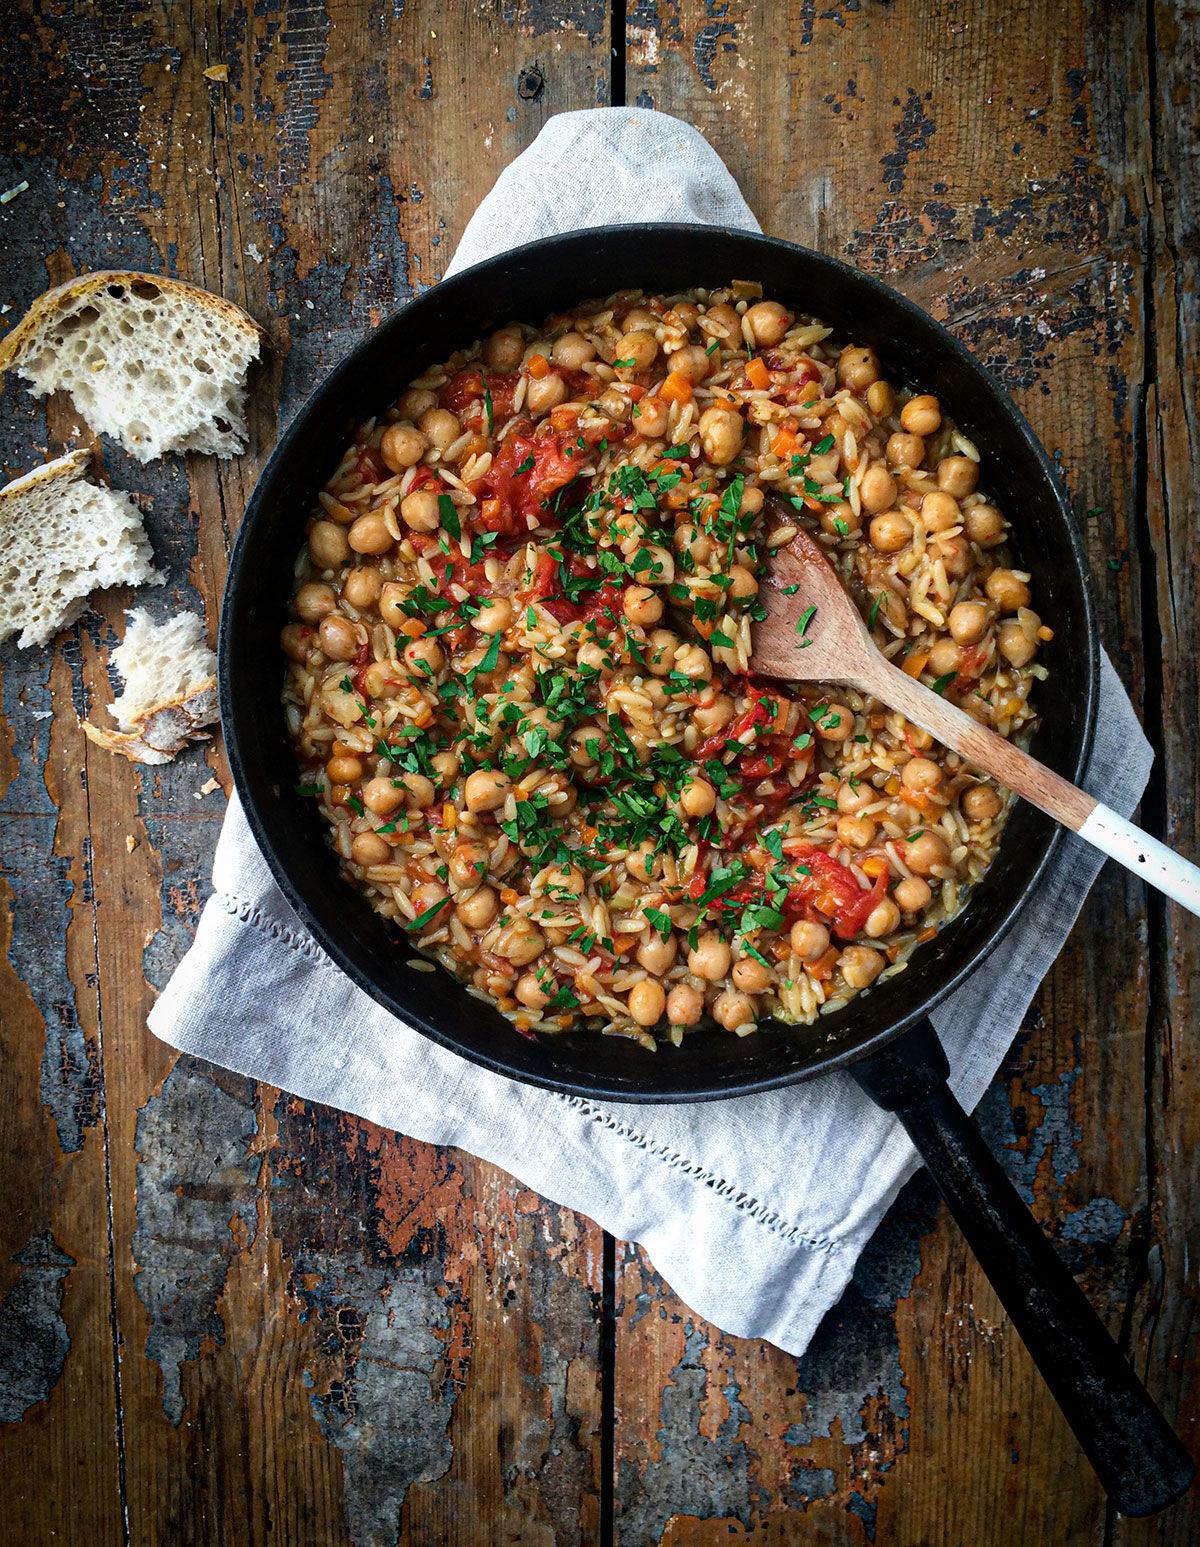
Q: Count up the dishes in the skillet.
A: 1